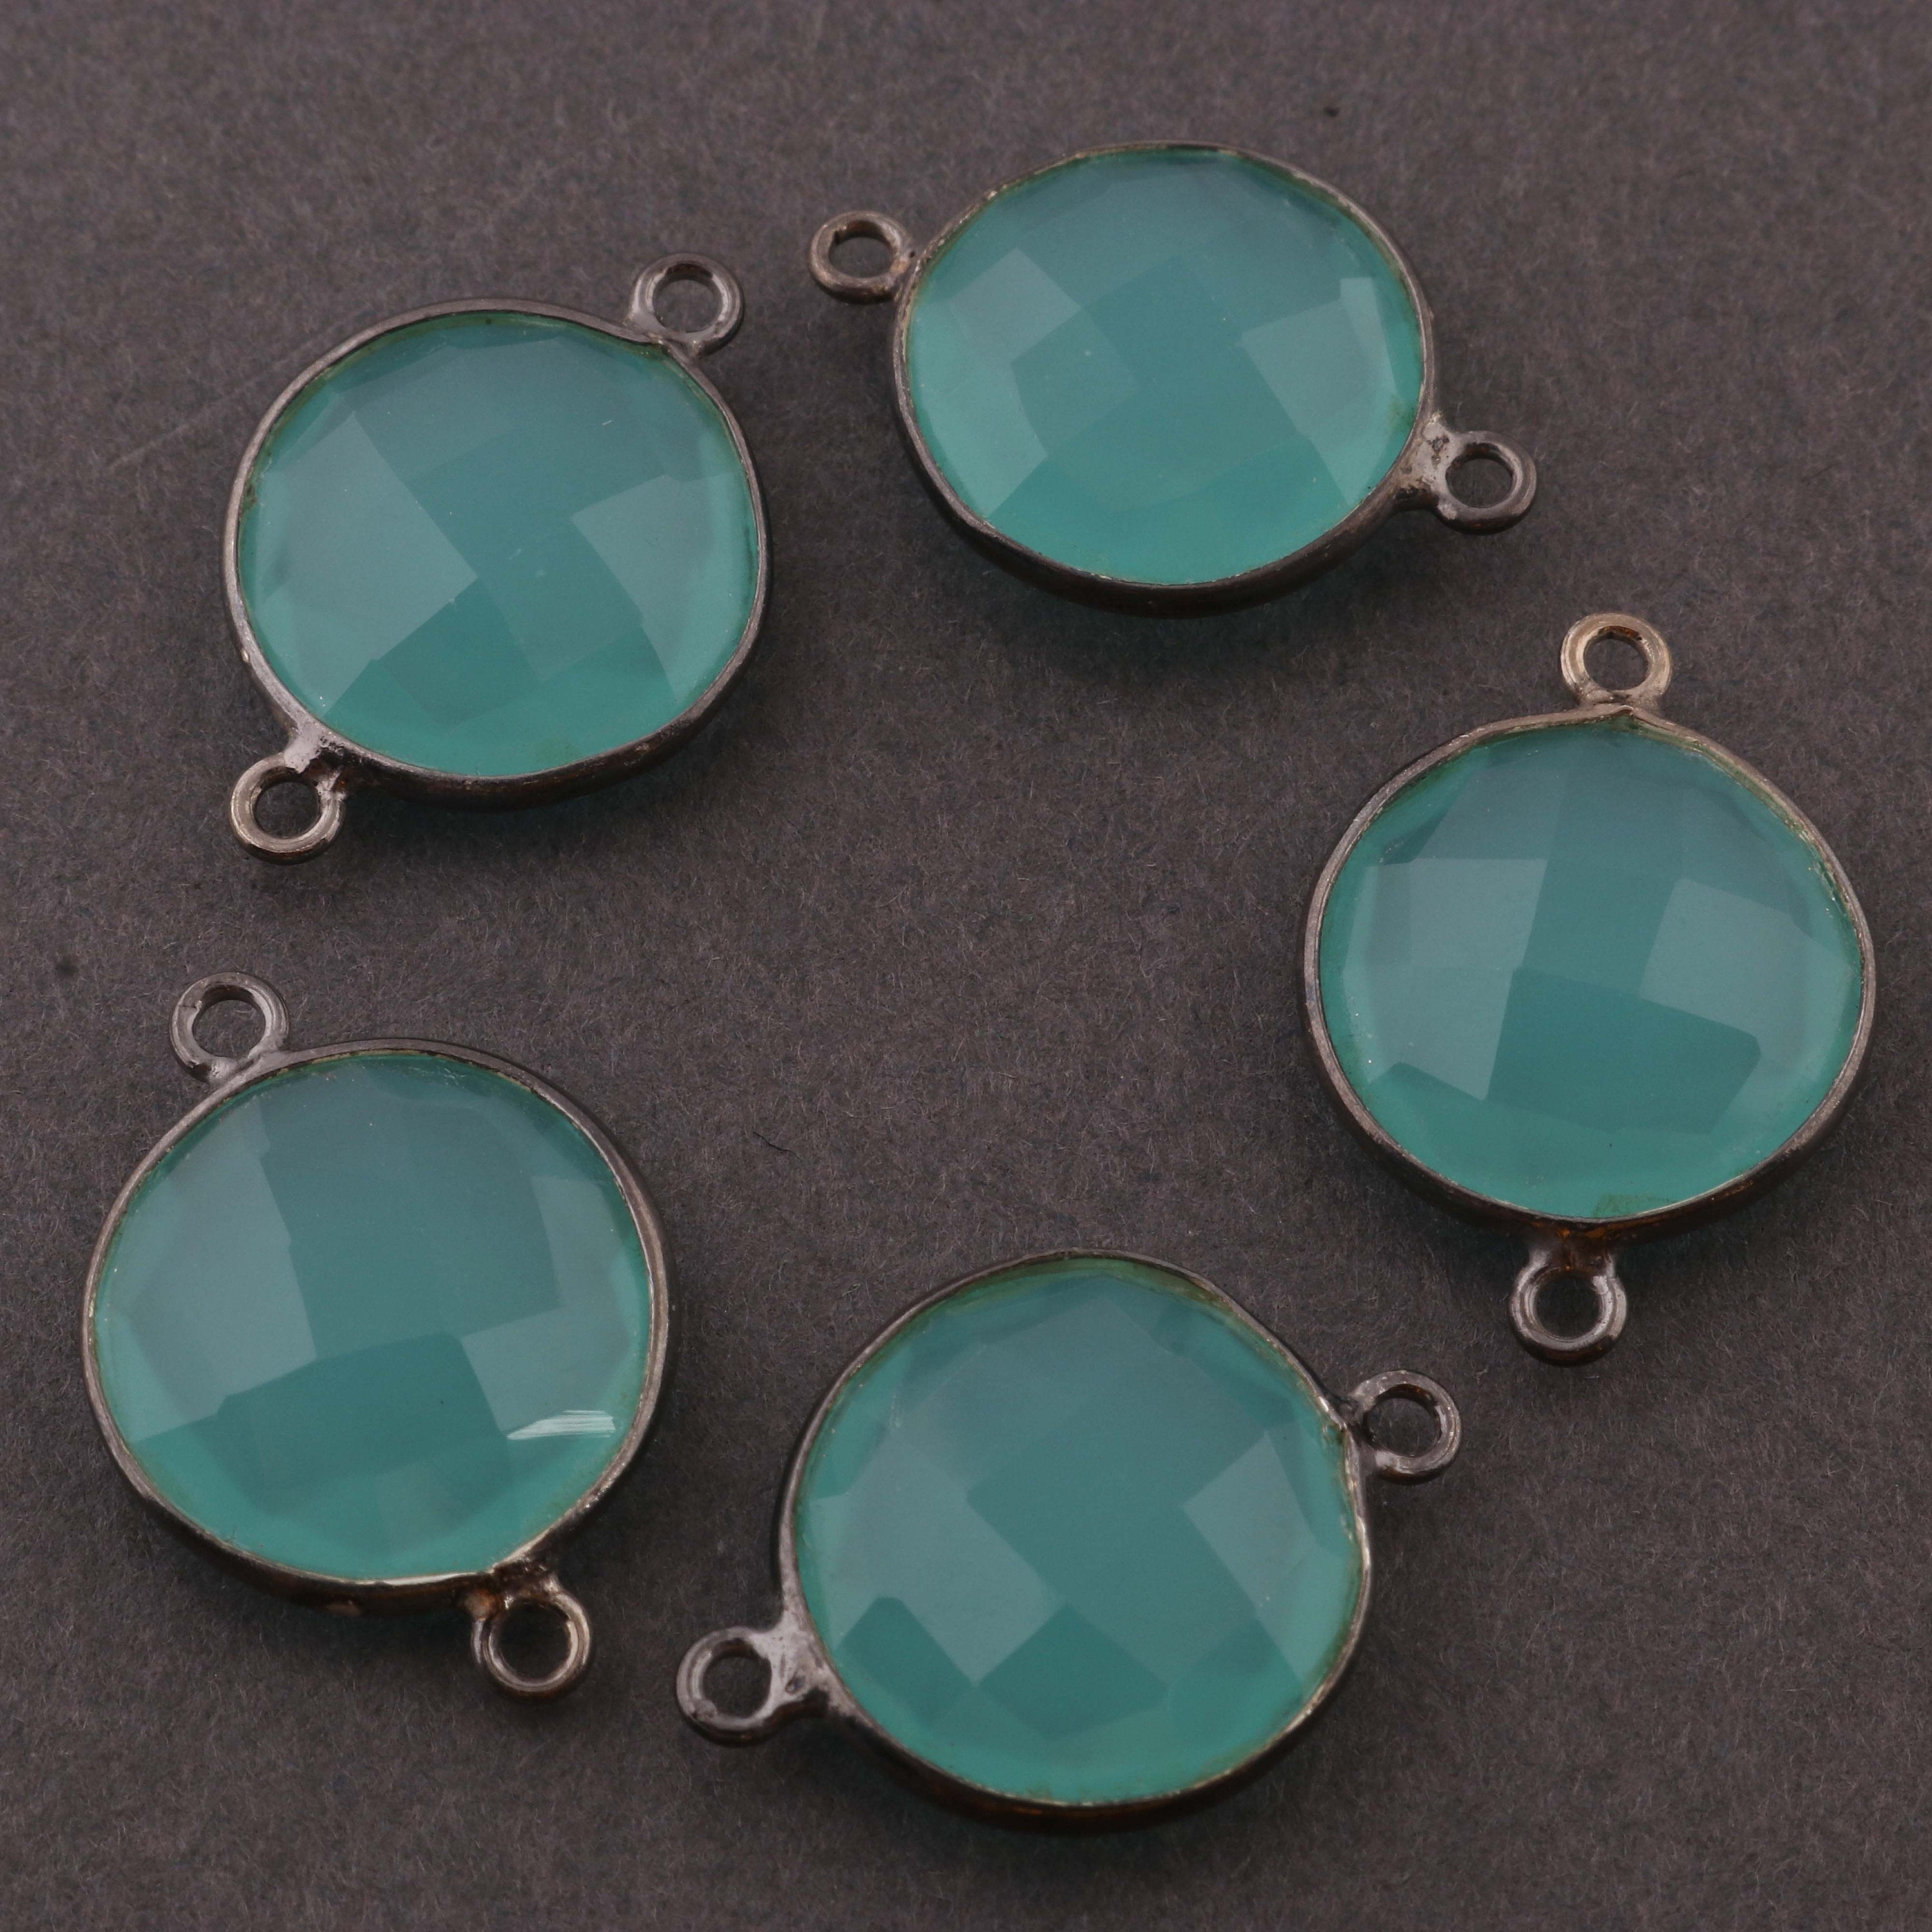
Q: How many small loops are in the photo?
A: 10